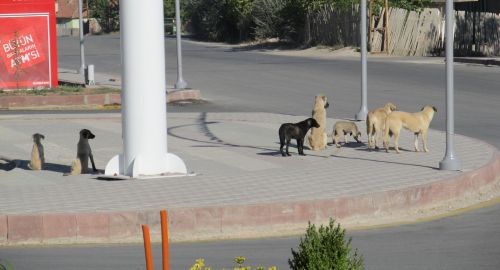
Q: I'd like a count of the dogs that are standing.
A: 4